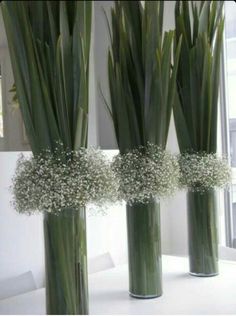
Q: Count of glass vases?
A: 3